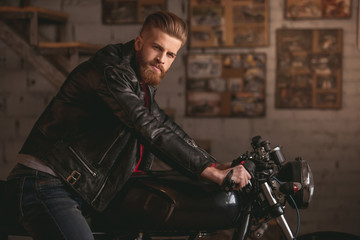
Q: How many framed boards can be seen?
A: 5